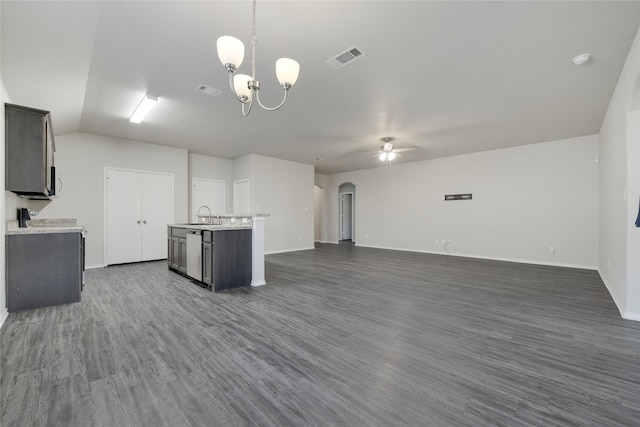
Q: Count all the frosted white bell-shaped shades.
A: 3